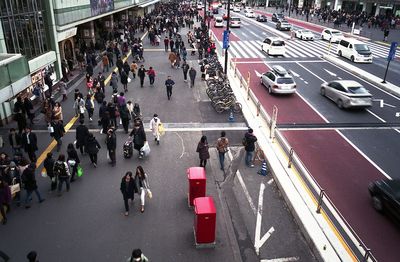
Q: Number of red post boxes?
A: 2